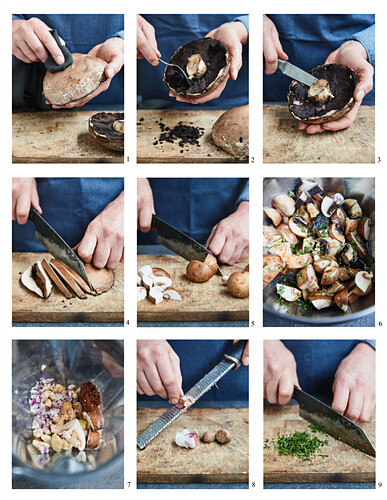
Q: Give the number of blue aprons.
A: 7